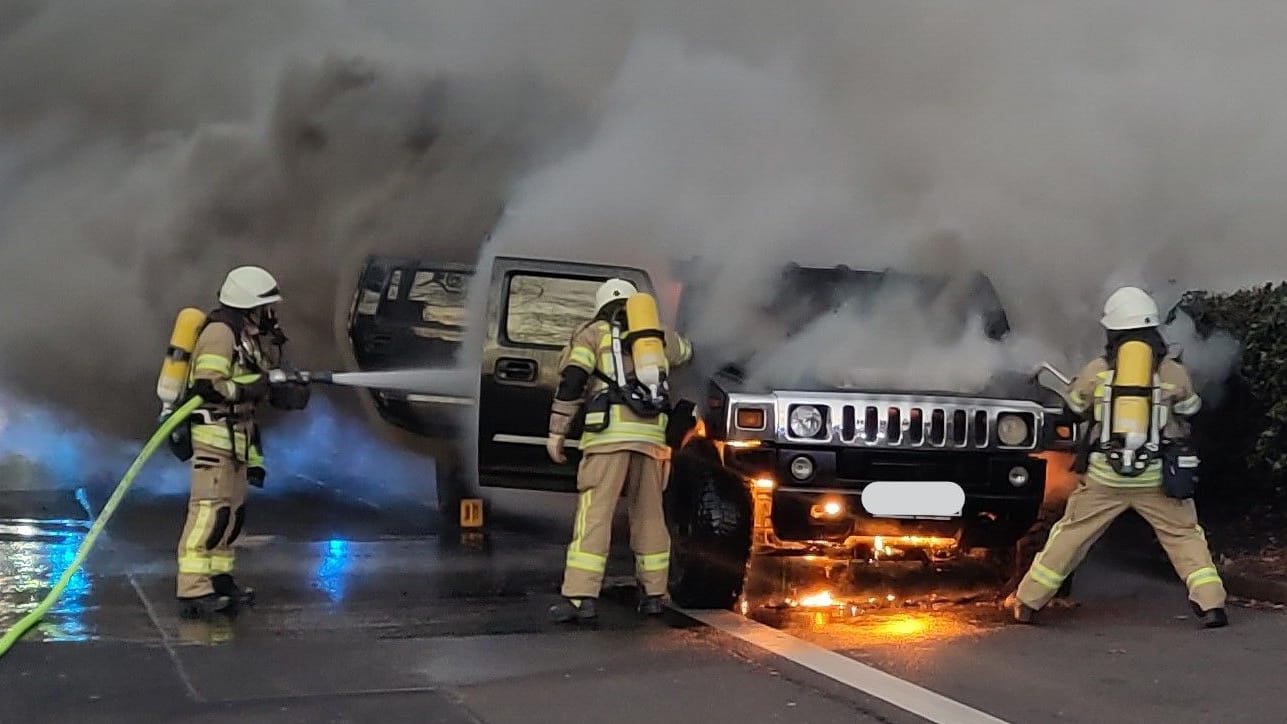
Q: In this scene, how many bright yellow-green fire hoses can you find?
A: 1